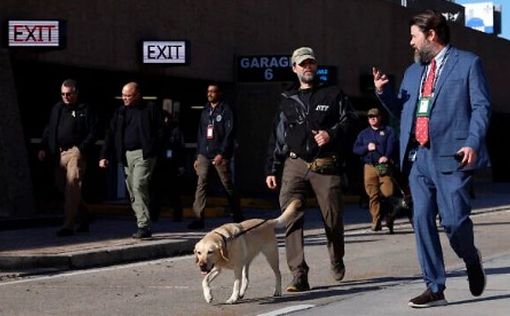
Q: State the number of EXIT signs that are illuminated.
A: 2